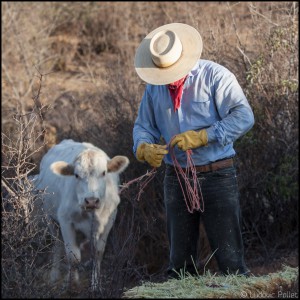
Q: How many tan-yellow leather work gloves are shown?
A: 2